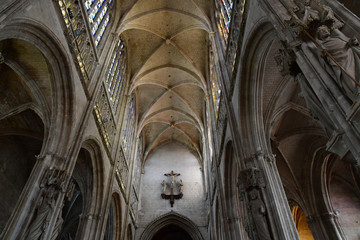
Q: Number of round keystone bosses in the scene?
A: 3